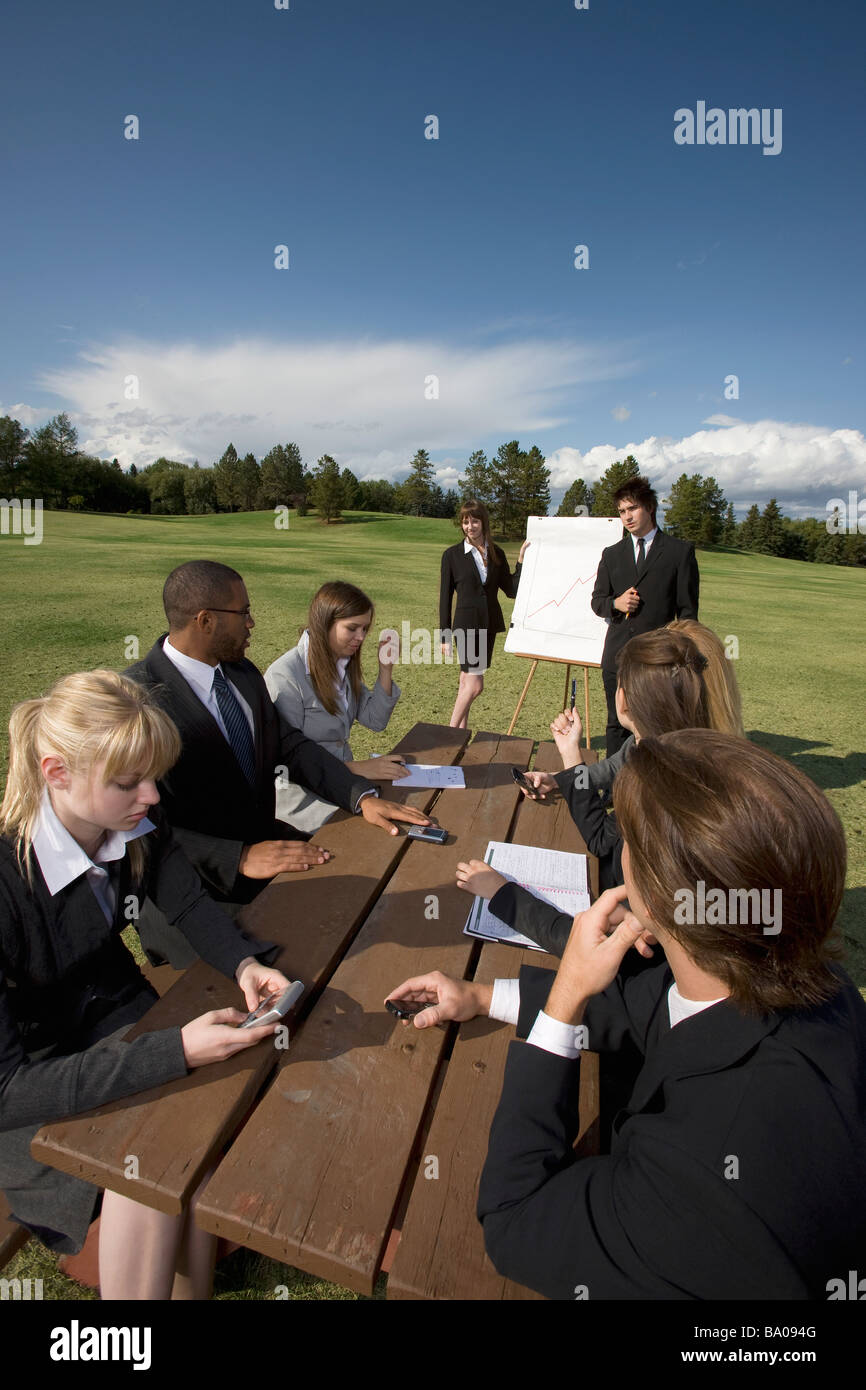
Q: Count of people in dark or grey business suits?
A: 8